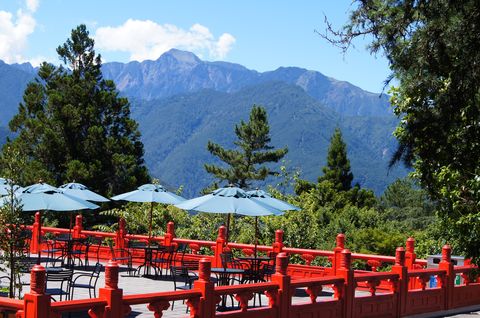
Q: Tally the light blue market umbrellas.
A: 6